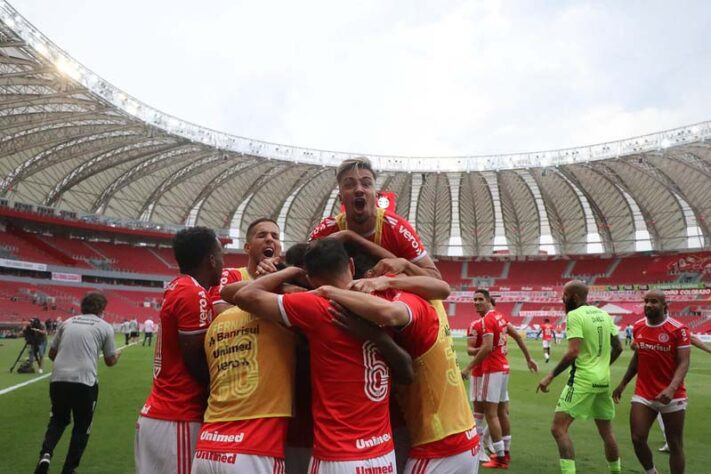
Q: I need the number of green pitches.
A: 1